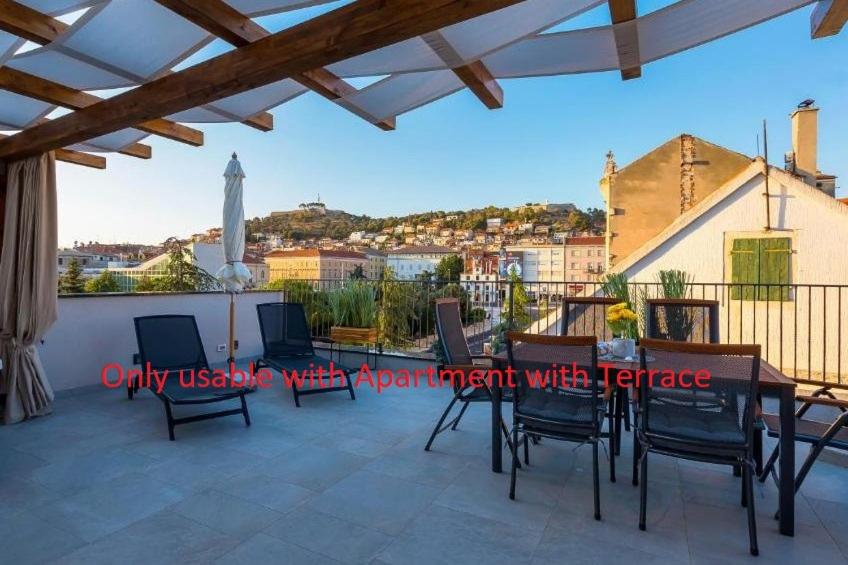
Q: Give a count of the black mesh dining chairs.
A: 6